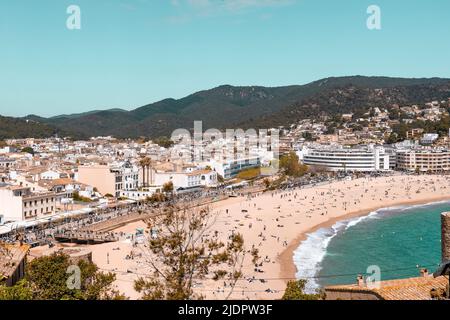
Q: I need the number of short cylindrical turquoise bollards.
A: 0